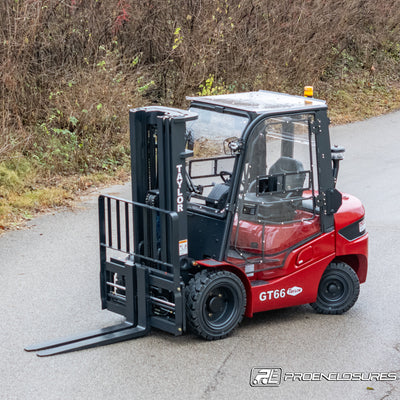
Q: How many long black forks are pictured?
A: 2